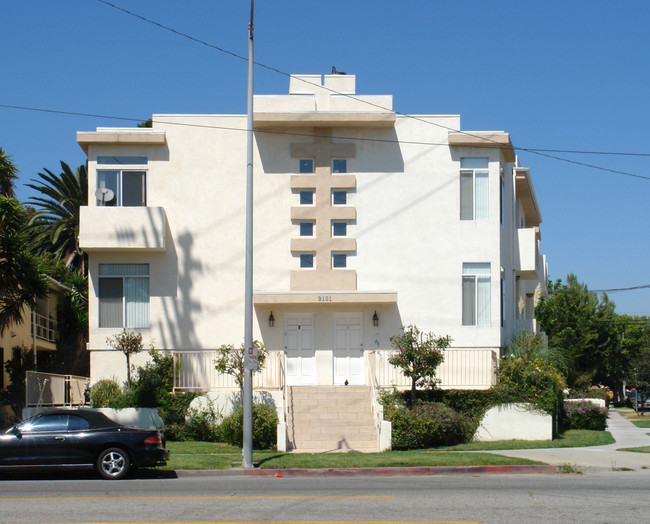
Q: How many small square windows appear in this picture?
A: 8